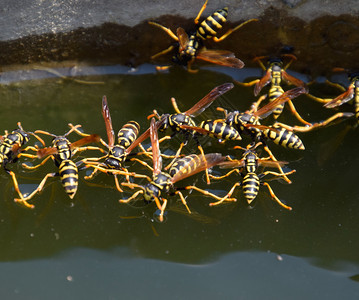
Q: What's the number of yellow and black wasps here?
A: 10